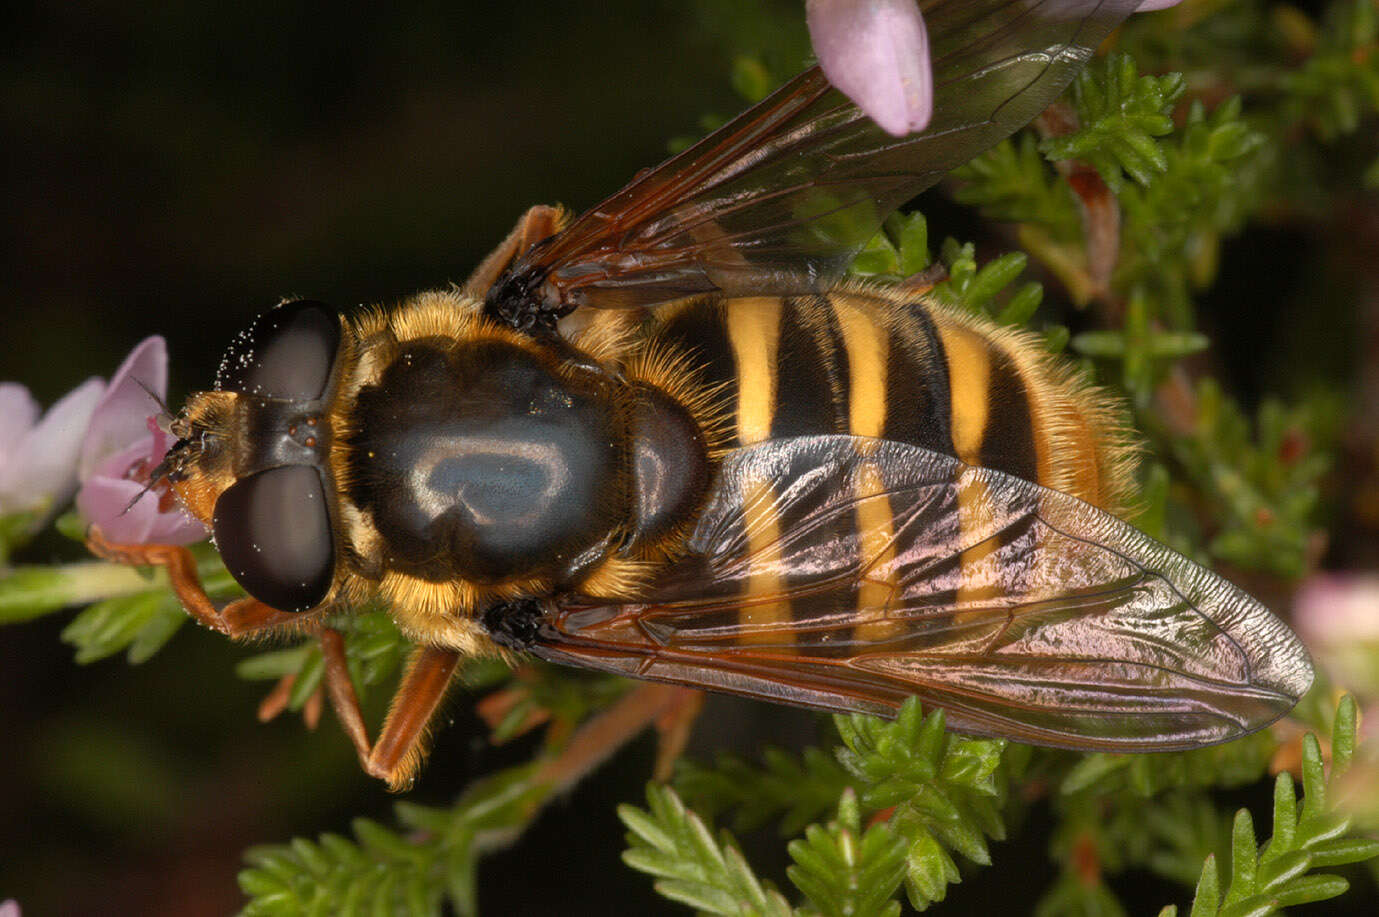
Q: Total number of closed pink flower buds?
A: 1